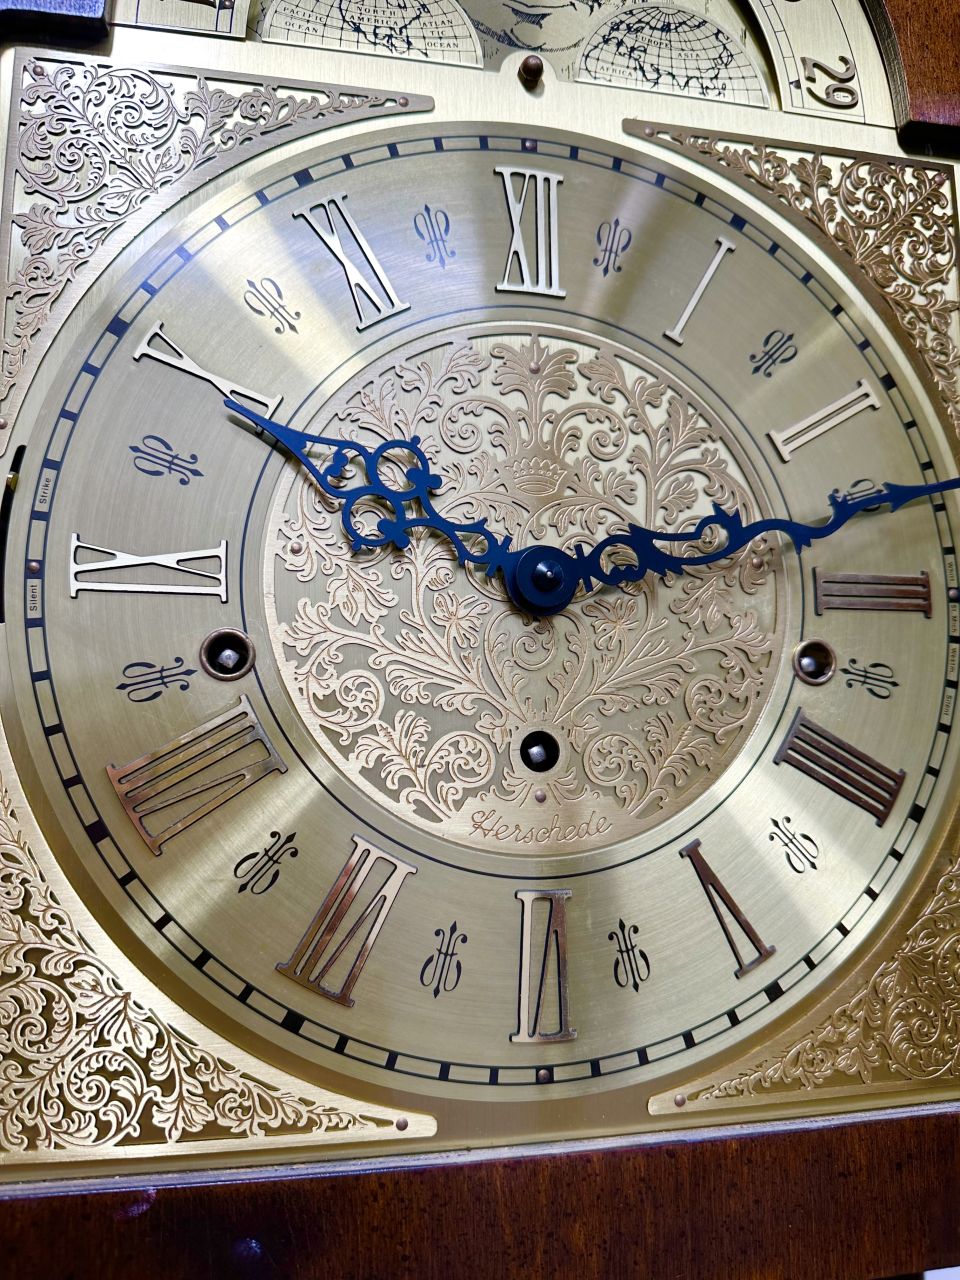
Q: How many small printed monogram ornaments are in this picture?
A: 12